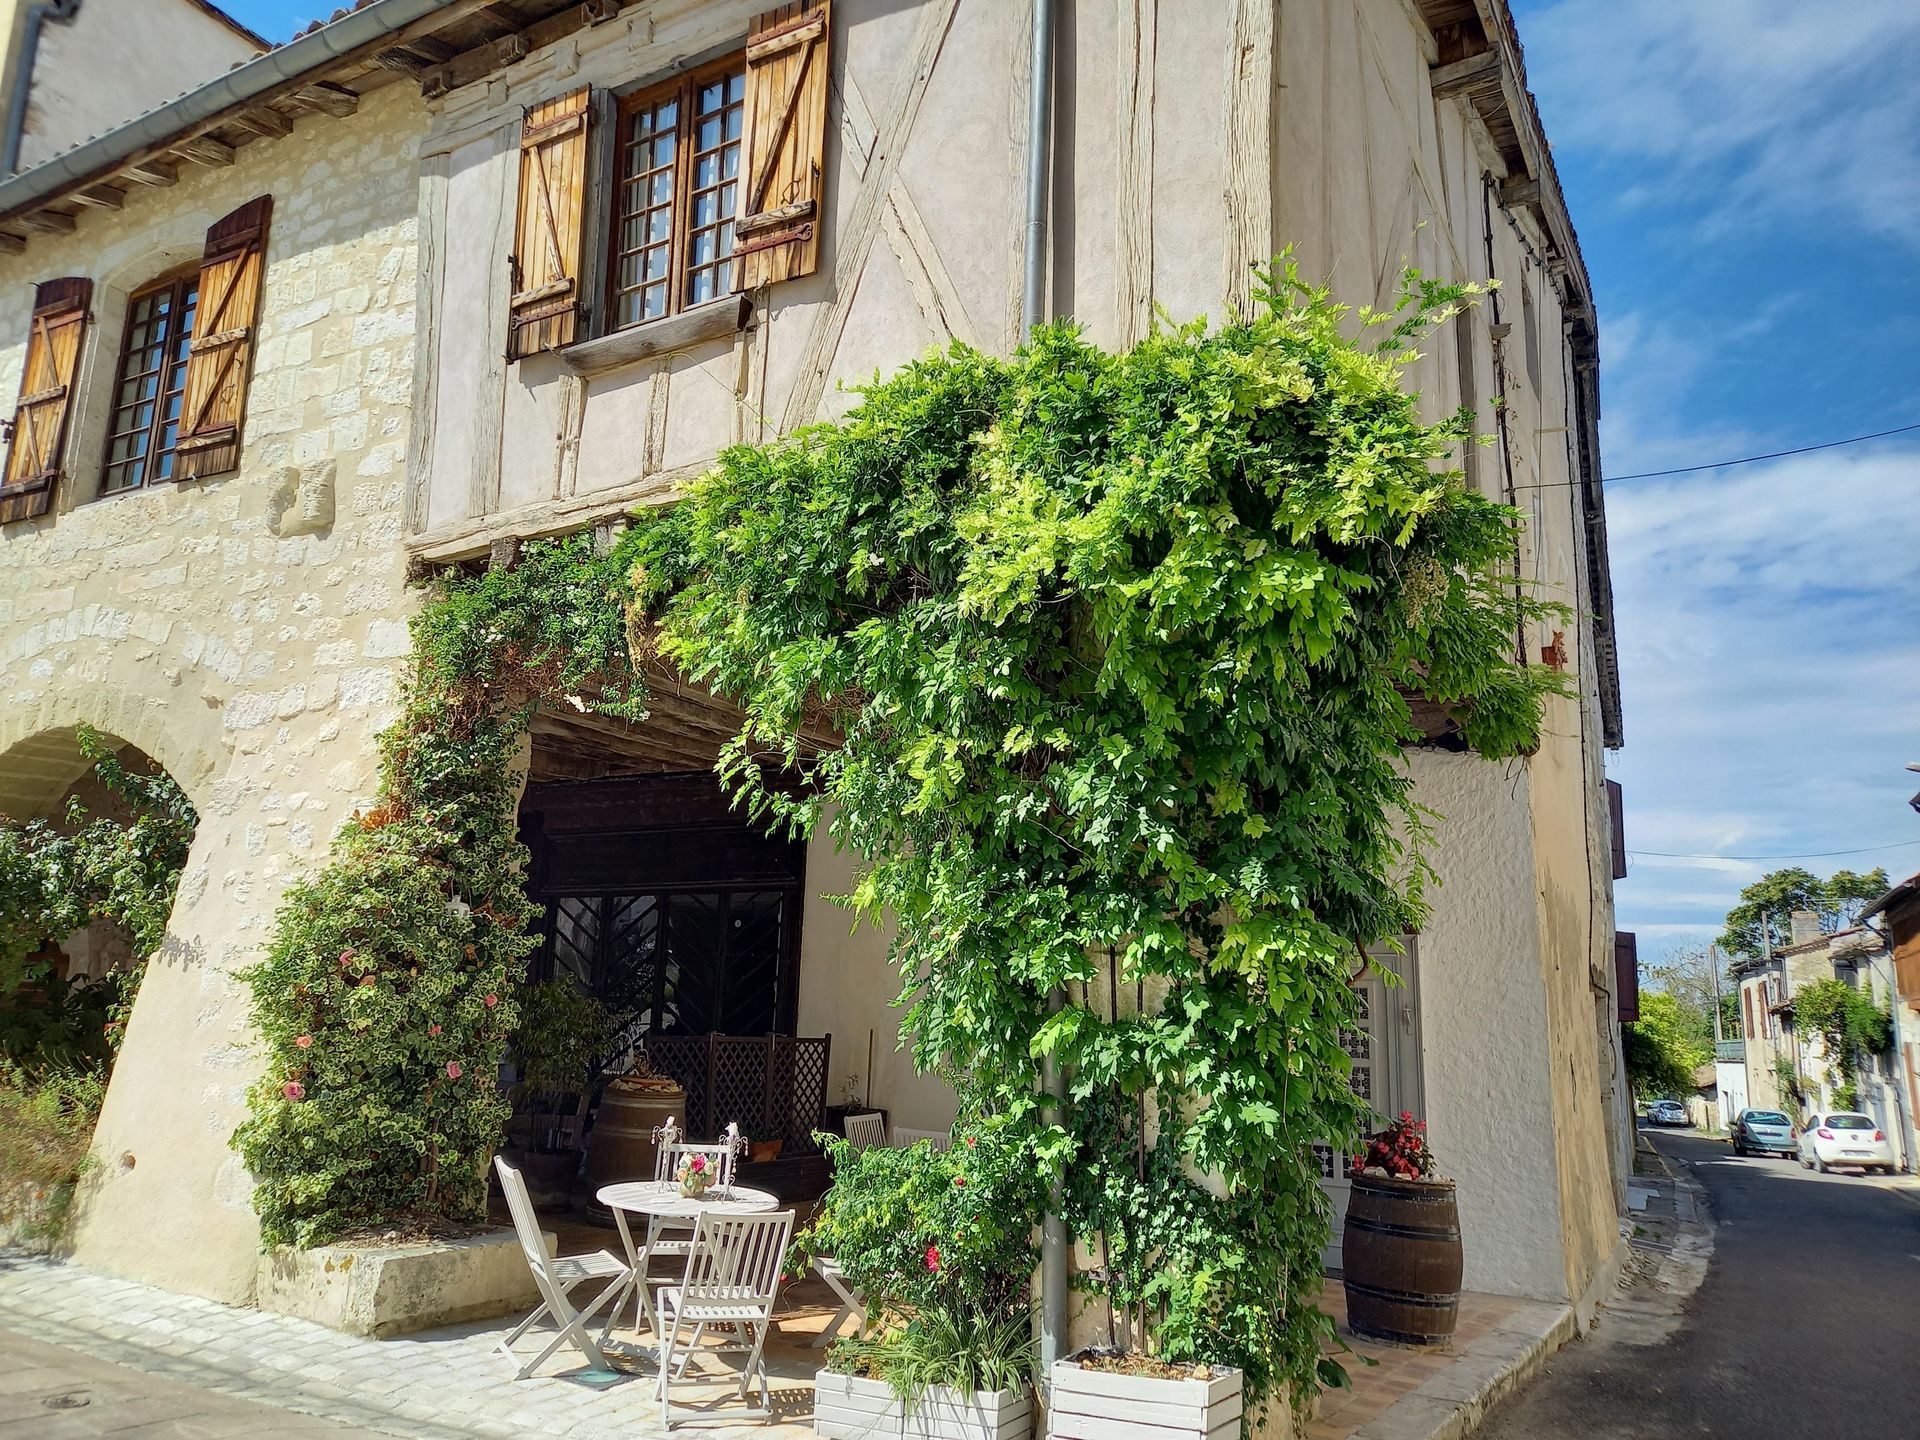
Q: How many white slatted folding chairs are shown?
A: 6